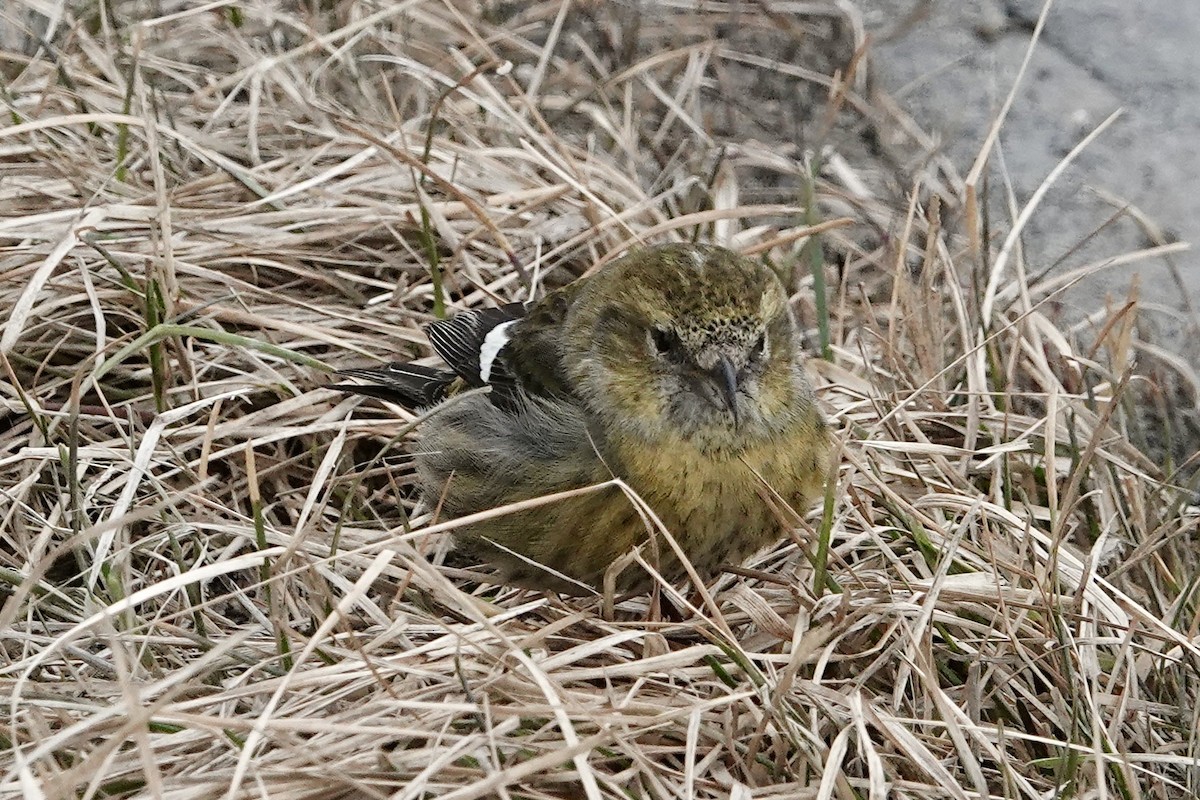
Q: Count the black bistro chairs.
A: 0